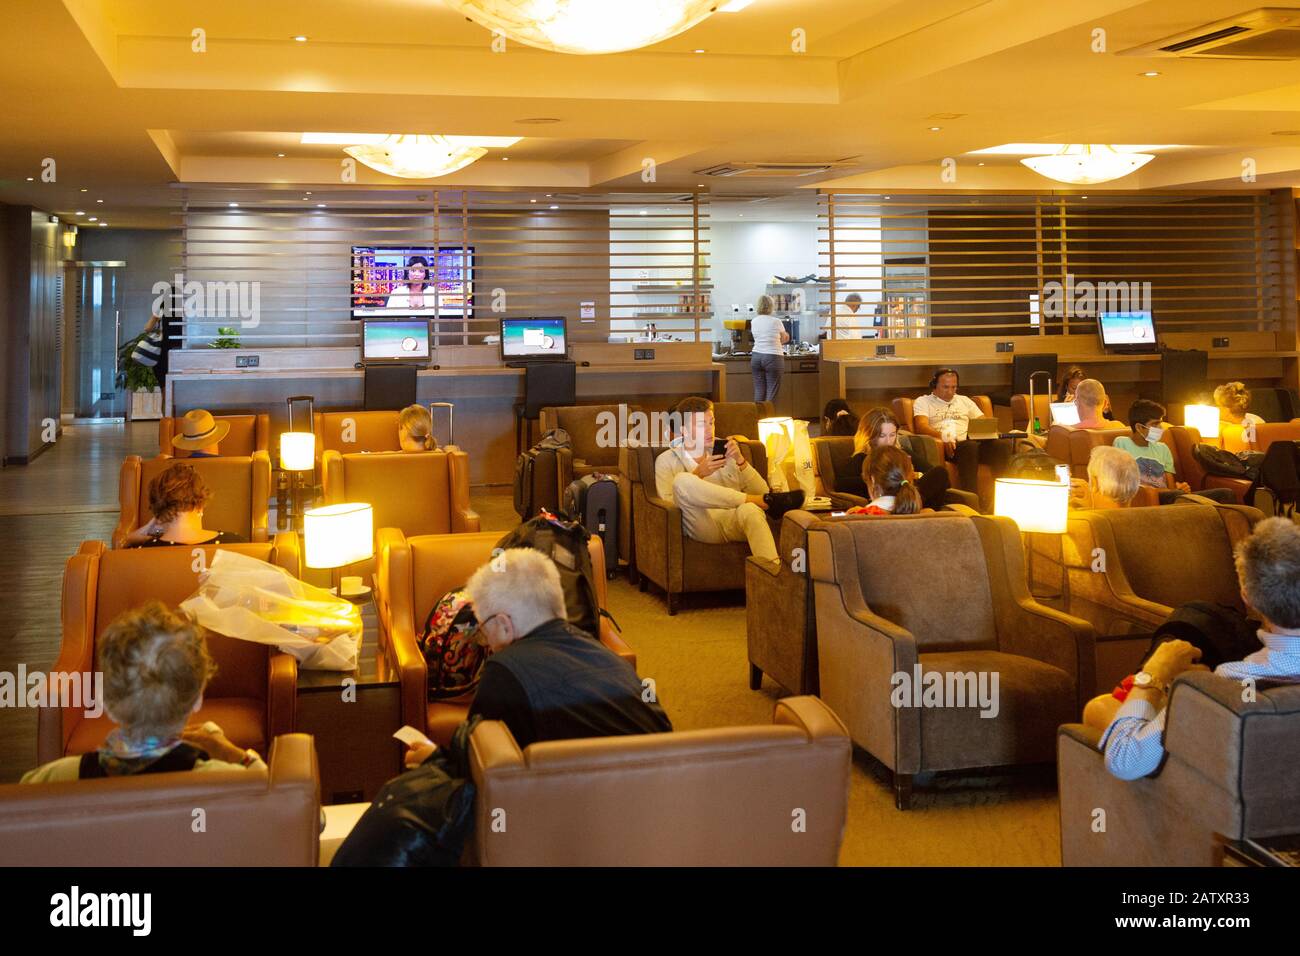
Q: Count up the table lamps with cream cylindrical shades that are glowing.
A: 5